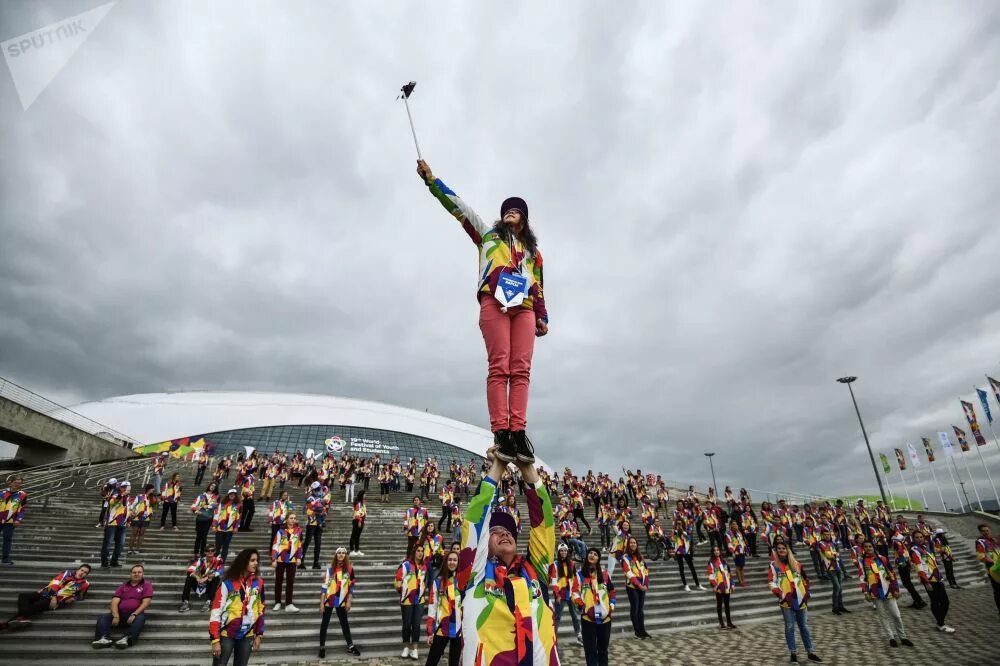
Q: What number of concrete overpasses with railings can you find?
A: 1